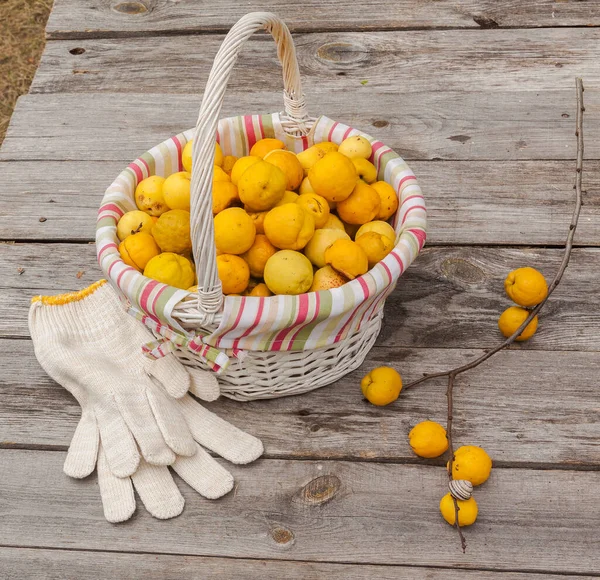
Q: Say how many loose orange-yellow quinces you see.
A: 6